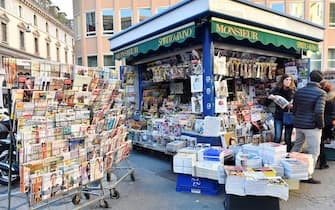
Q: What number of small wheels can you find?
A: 6